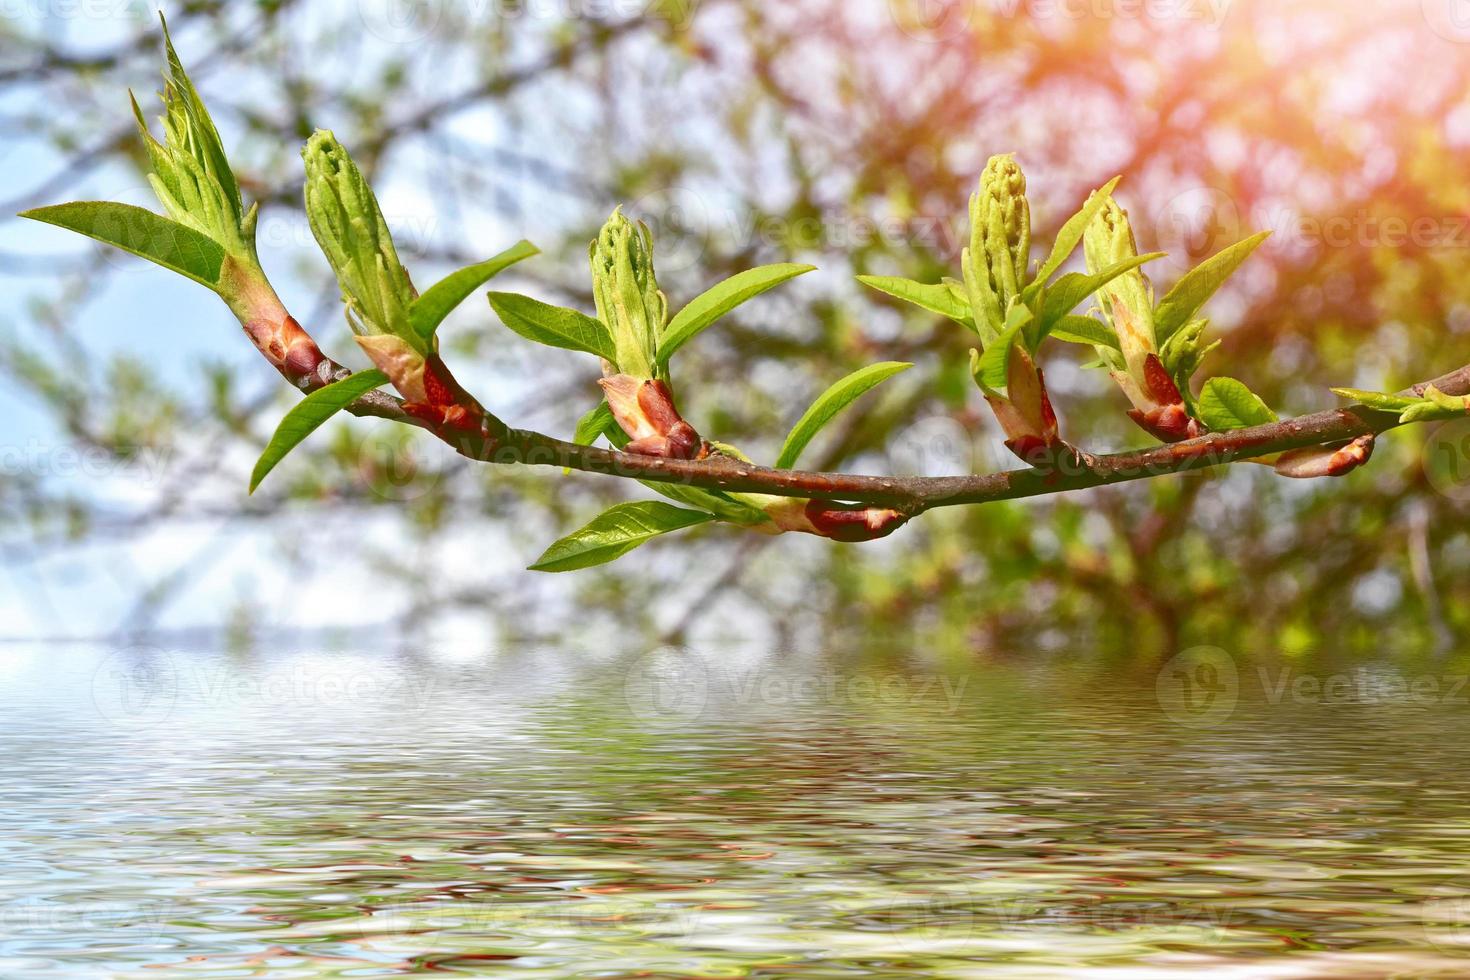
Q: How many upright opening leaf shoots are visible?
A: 5